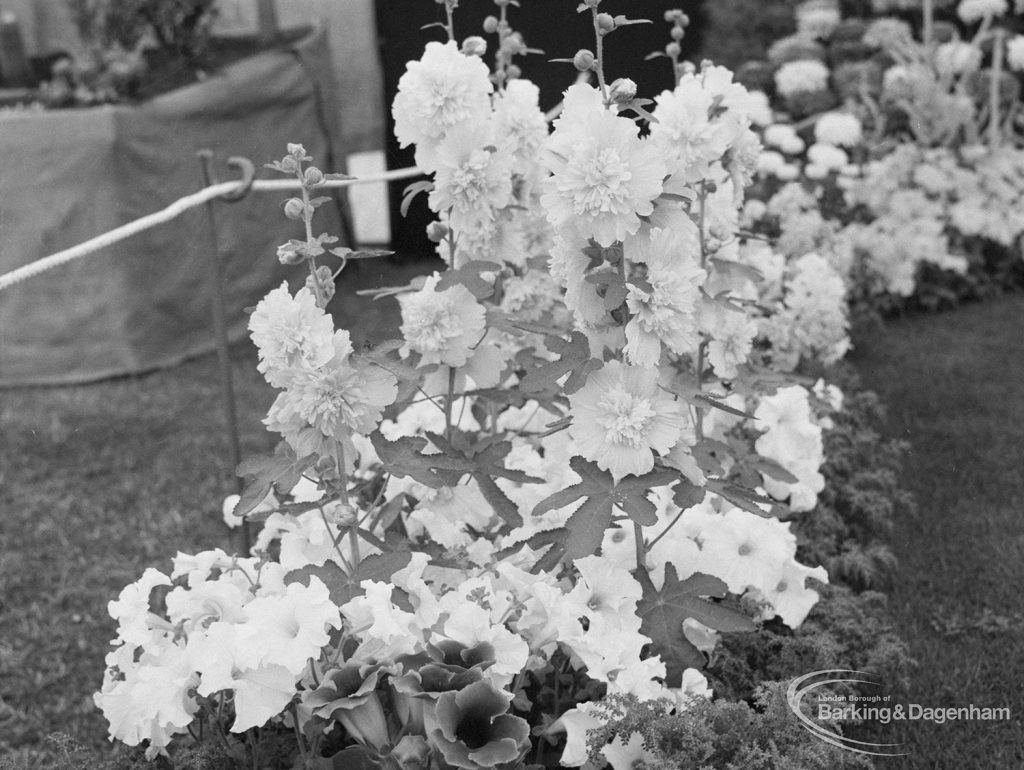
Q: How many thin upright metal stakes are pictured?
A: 1